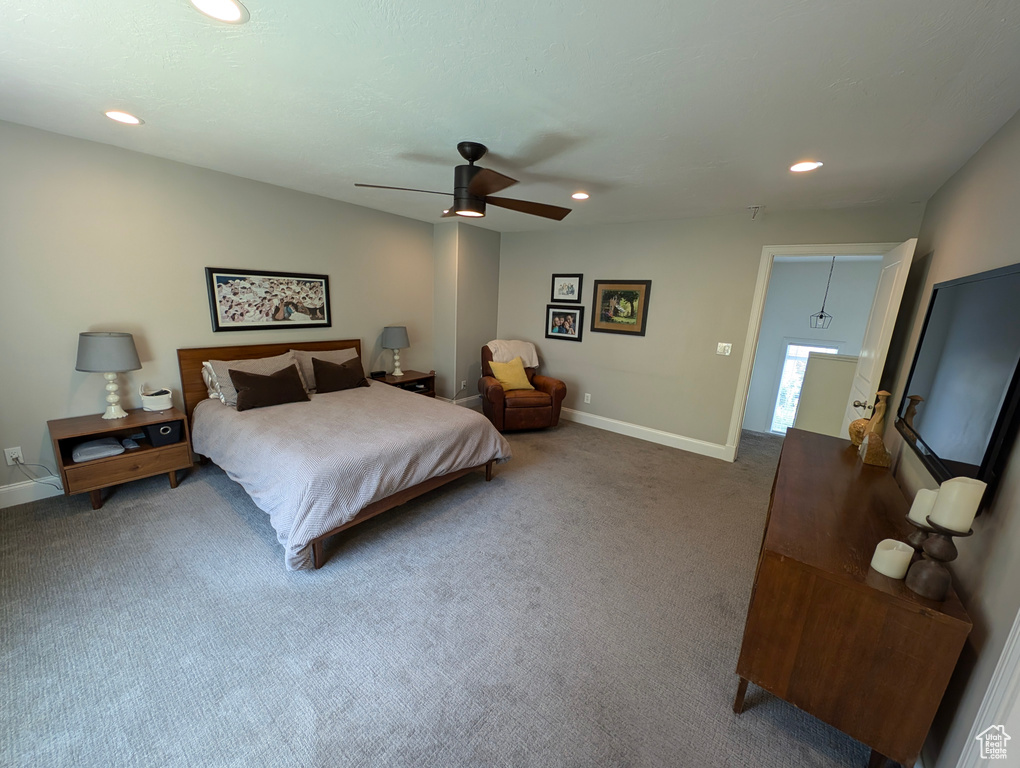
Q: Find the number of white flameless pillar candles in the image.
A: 3